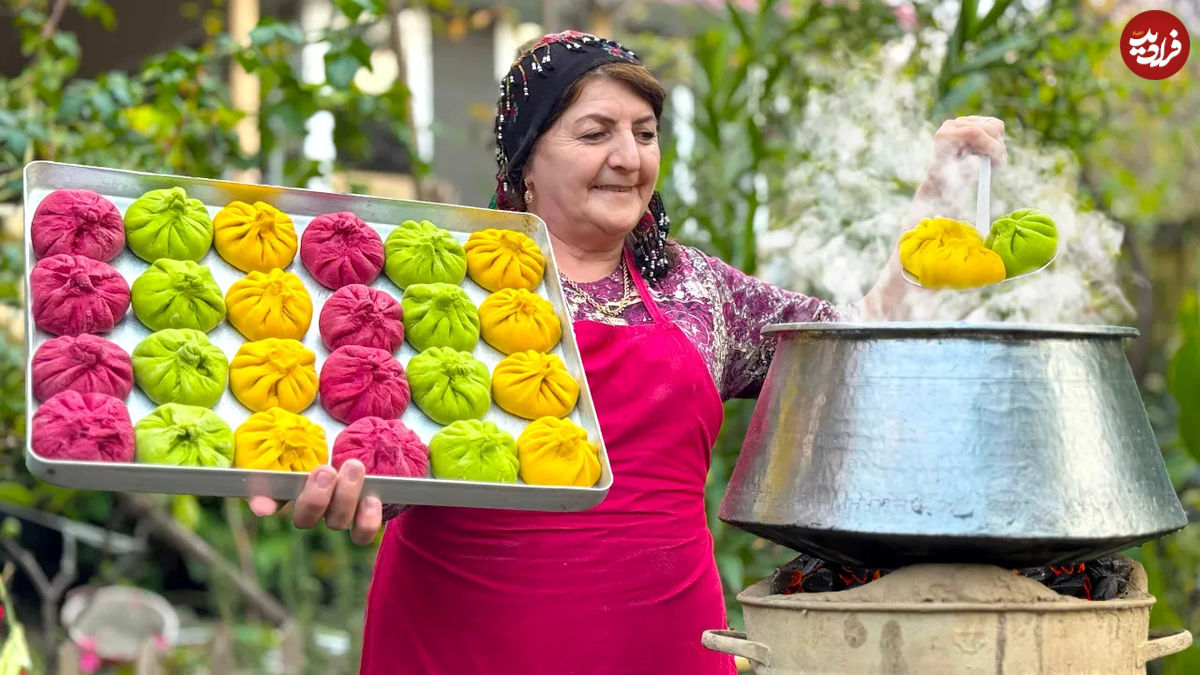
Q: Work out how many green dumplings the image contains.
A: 9